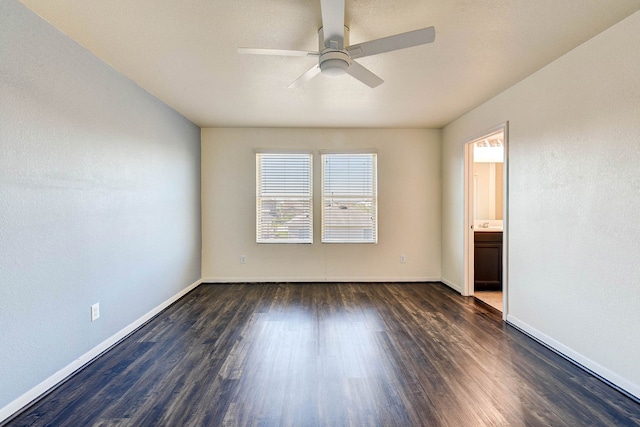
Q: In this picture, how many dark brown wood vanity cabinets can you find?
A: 1